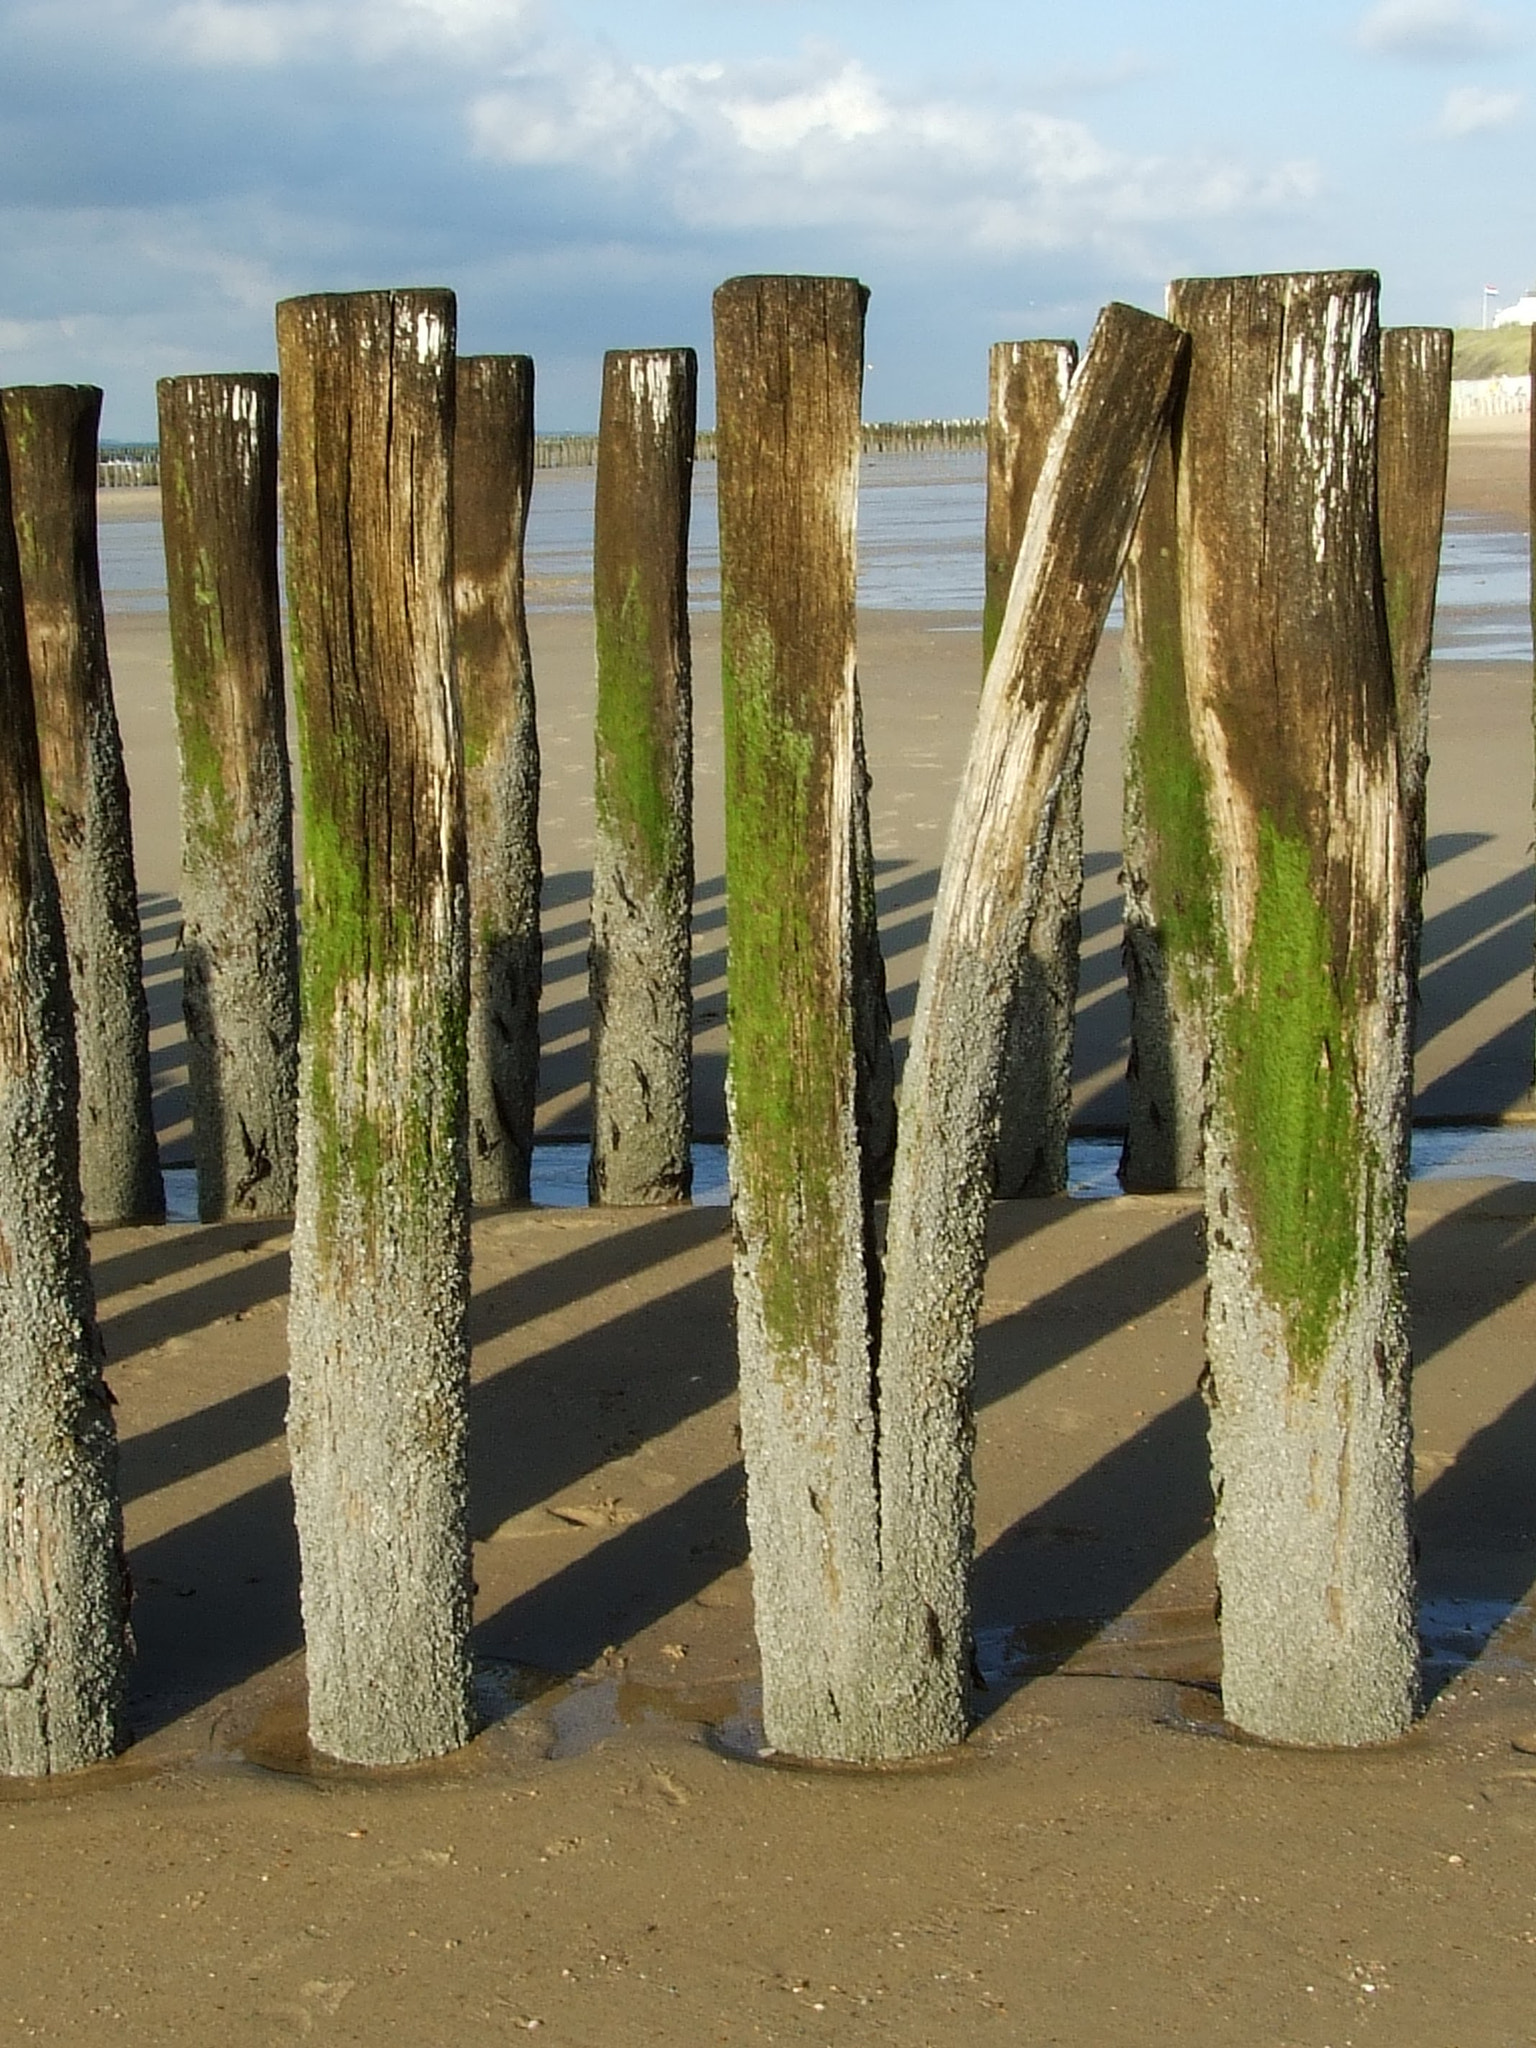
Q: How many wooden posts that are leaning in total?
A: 1